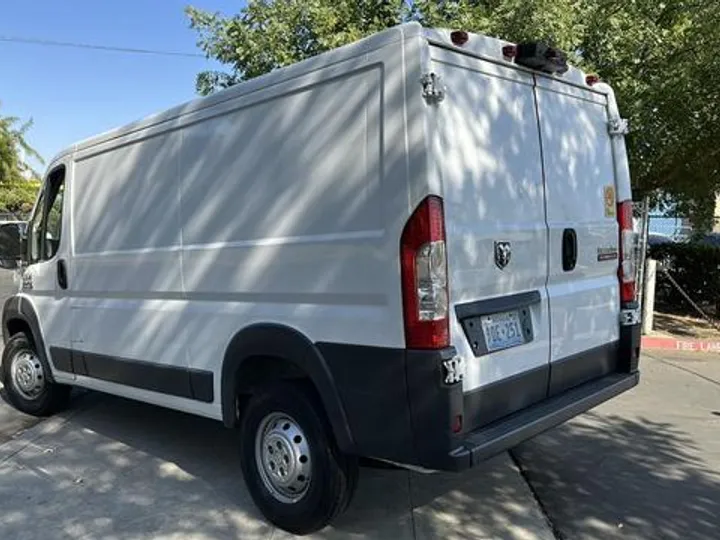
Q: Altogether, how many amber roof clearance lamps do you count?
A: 0